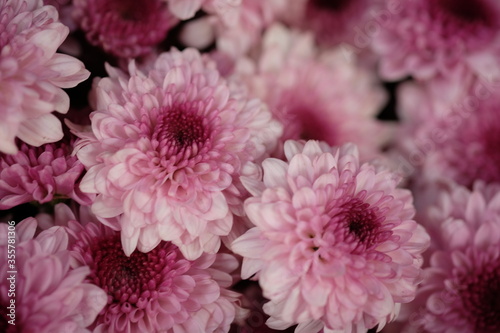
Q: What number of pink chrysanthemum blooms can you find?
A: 13